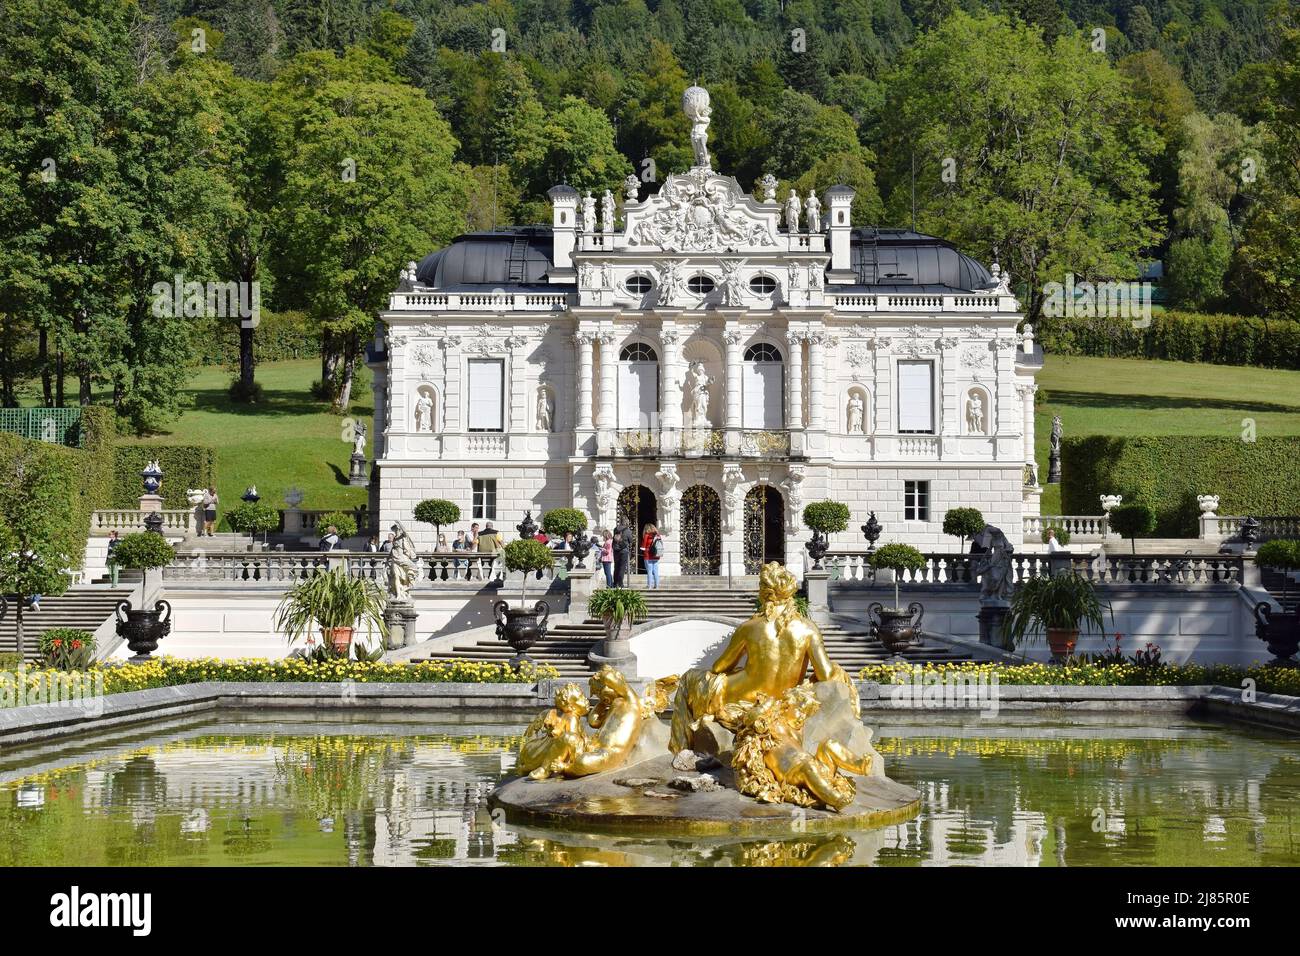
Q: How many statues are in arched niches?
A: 5